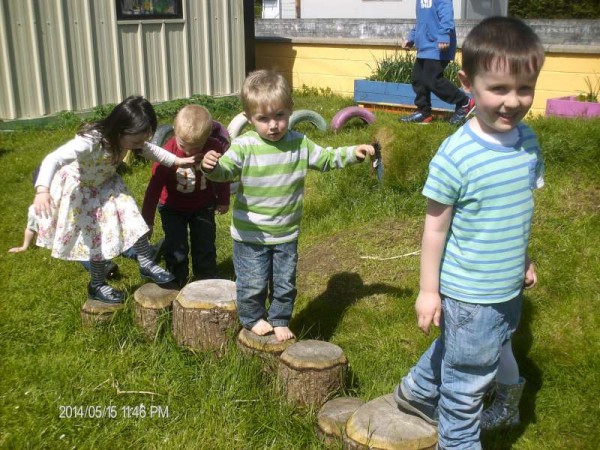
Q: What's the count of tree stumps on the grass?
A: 7